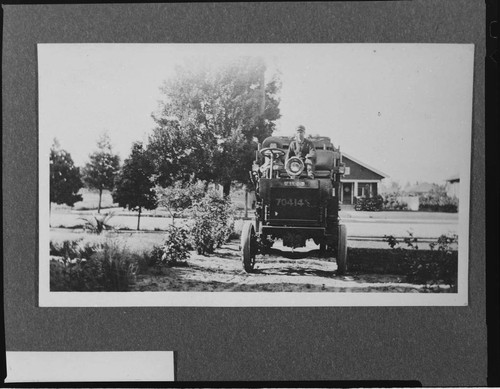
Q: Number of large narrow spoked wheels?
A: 2